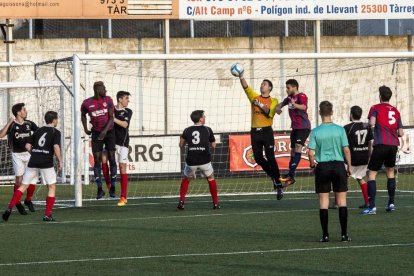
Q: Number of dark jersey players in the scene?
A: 5